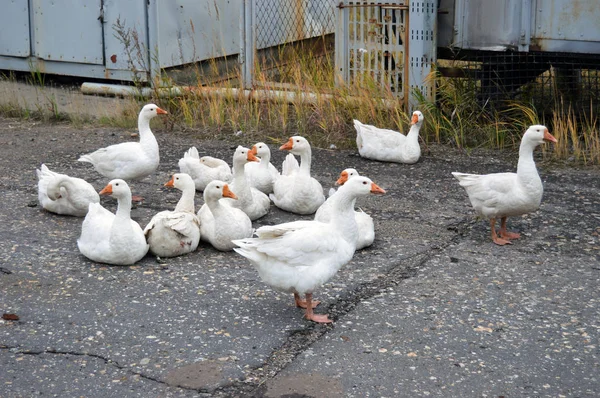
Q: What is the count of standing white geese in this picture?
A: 3